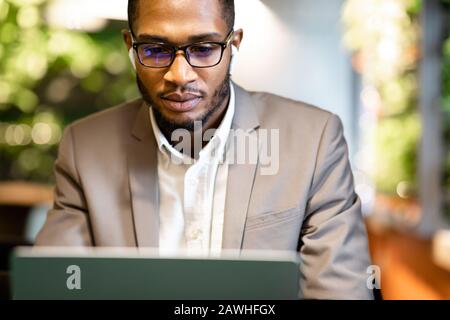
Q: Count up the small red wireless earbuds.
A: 0